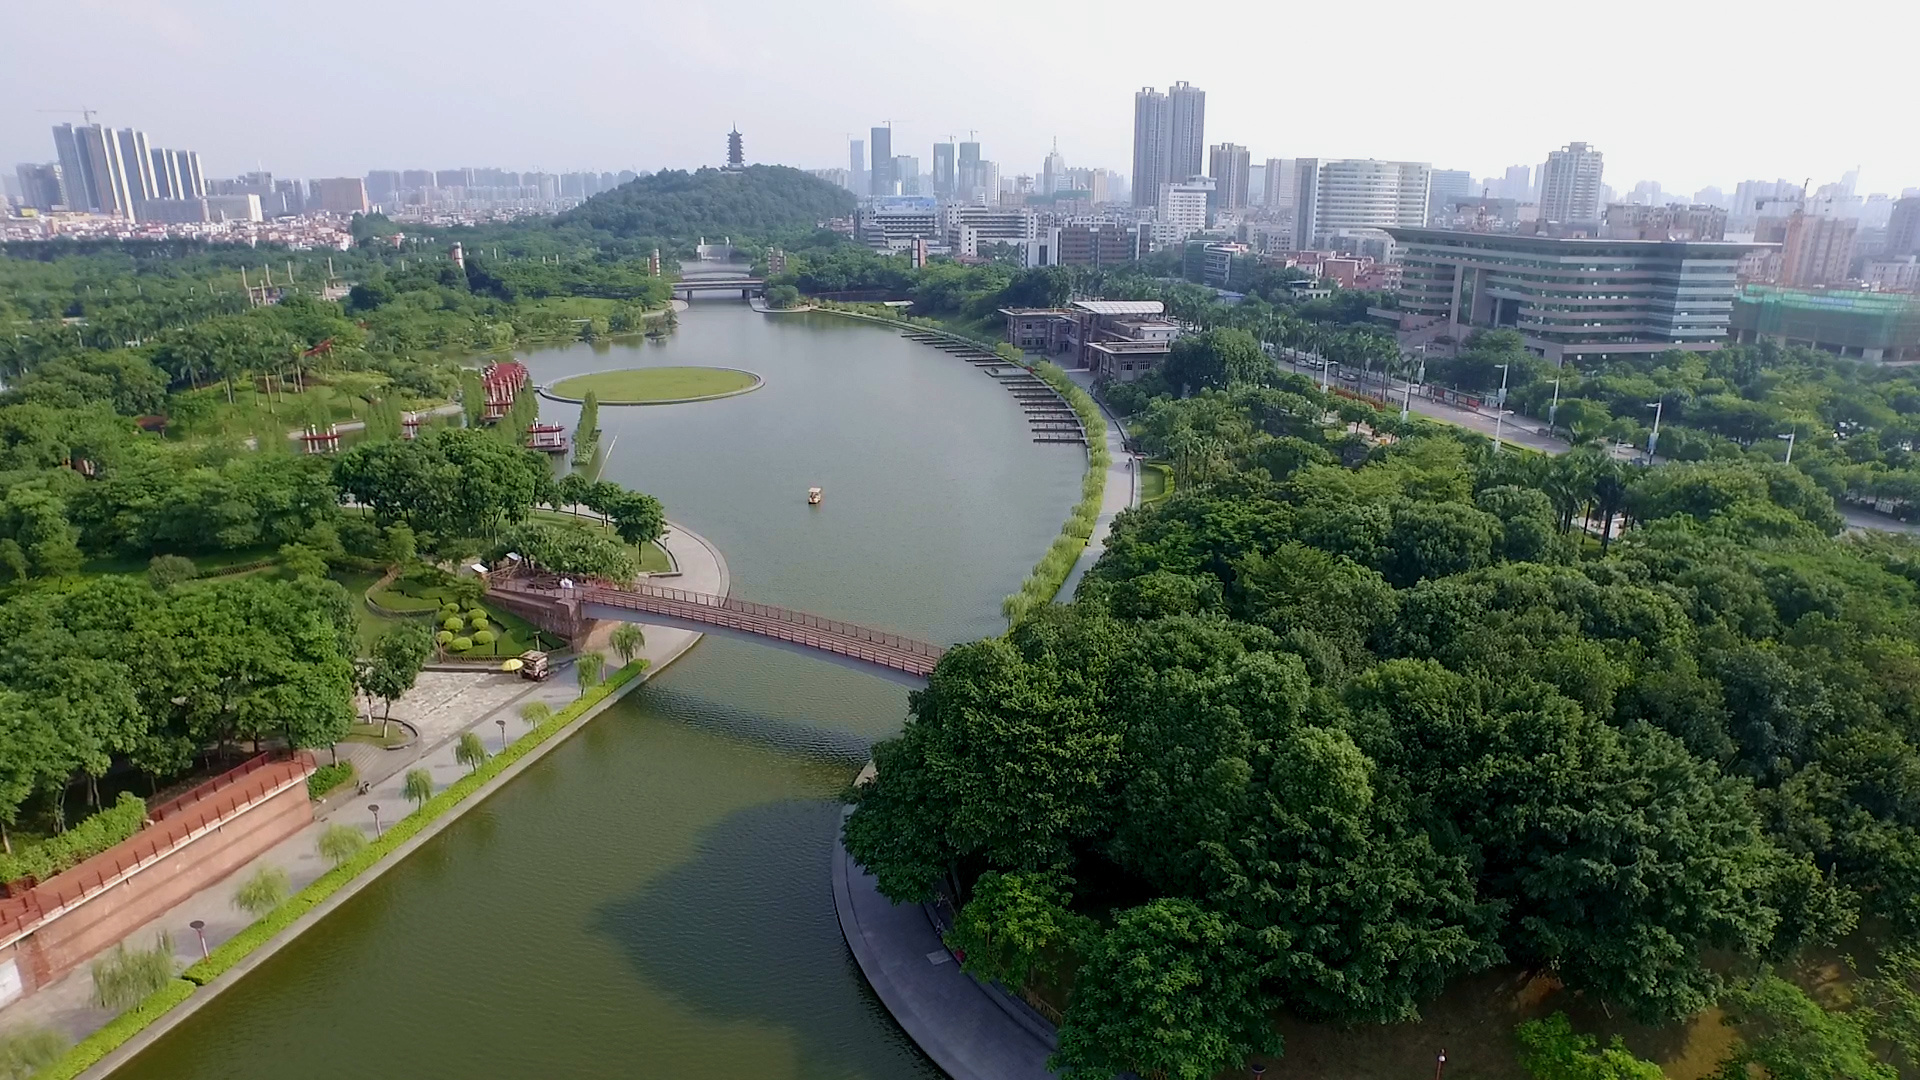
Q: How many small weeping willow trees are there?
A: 9